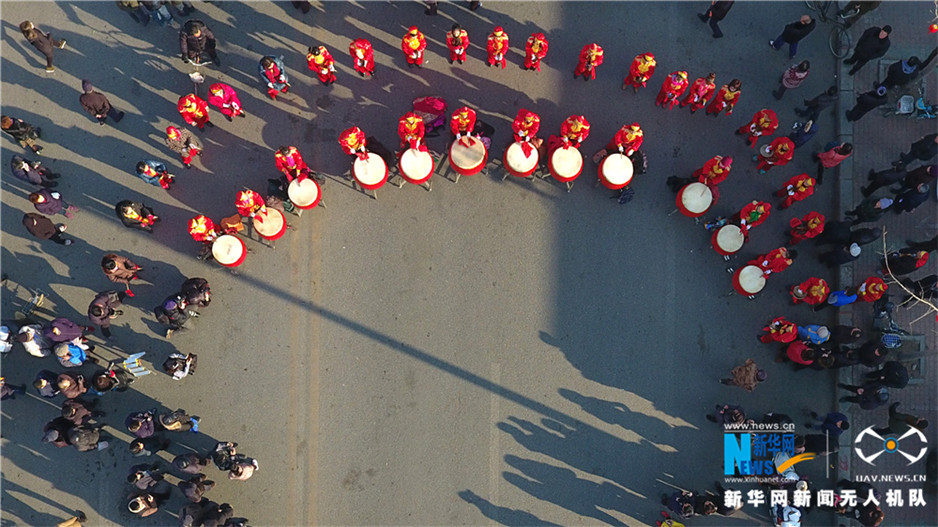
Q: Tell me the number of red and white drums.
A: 12